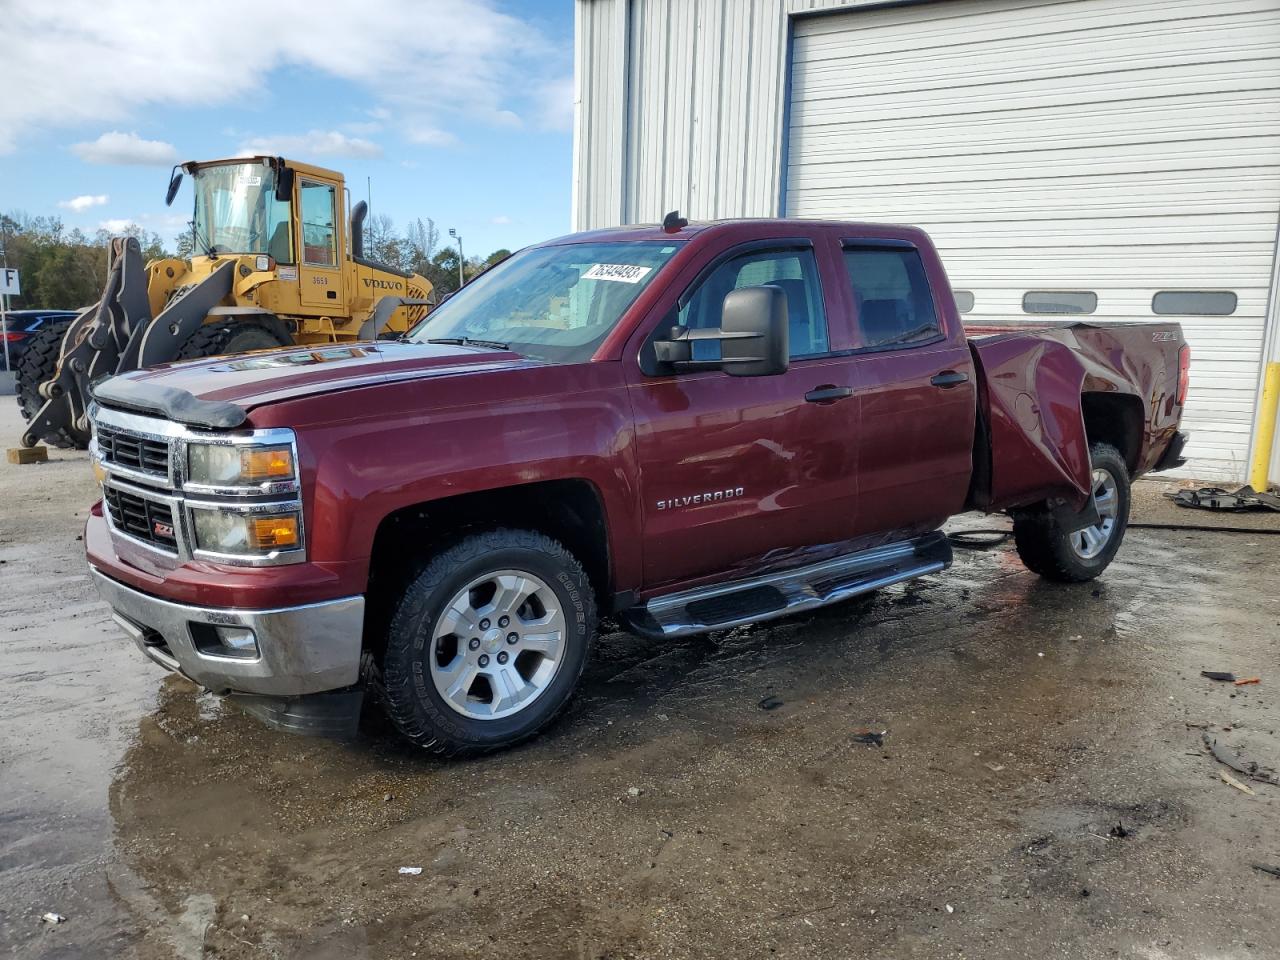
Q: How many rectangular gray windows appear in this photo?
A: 3